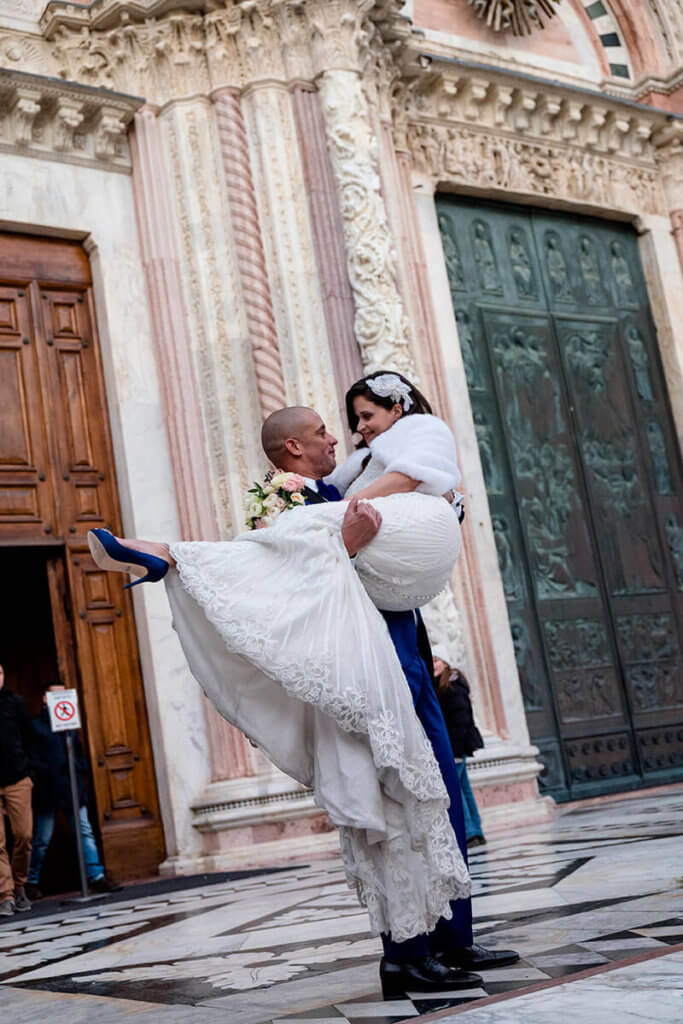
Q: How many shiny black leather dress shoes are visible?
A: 2